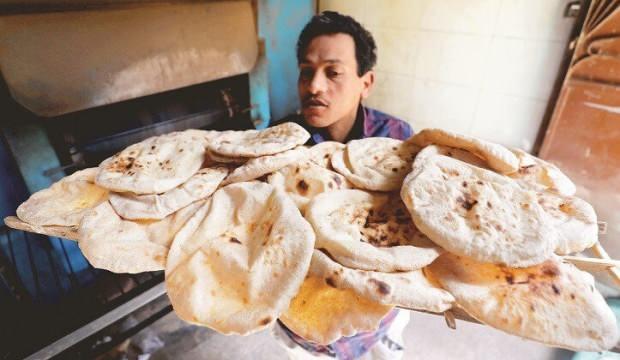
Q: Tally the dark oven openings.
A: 1